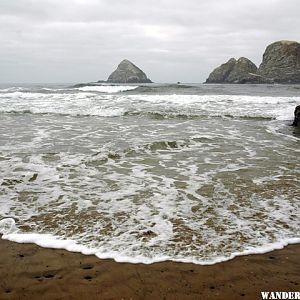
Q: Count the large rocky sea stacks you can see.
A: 3